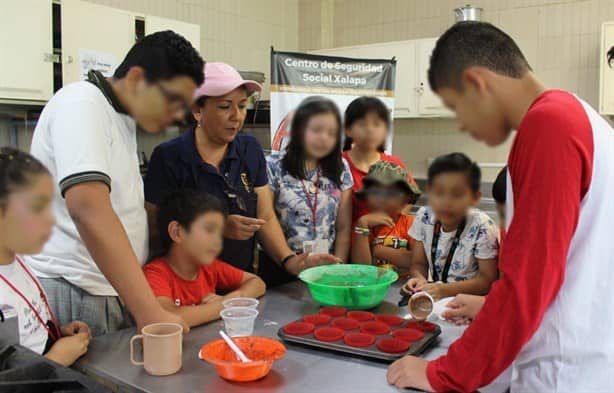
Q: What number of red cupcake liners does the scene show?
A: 12